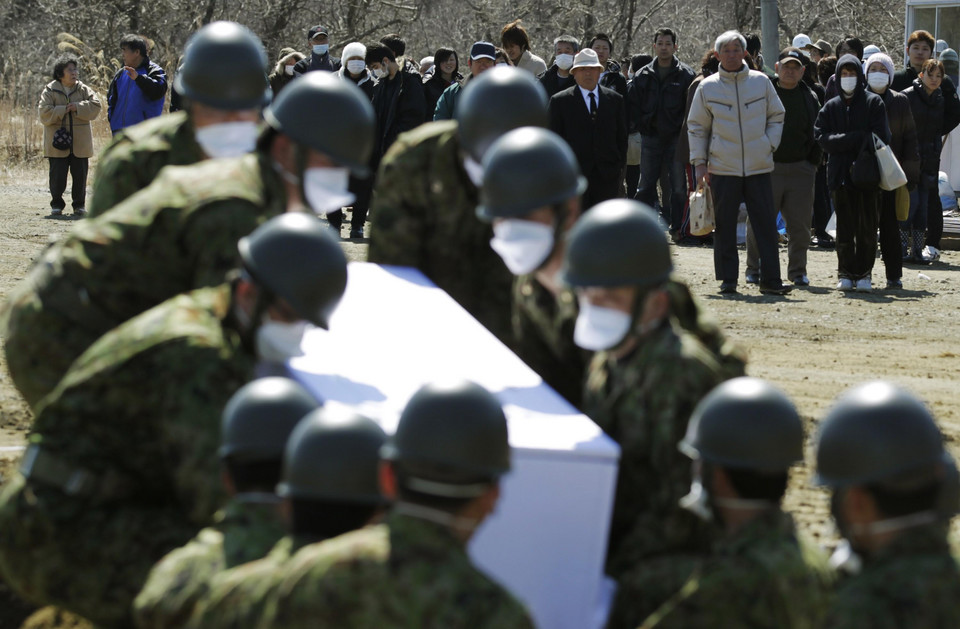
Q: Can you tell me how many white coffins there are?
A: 1